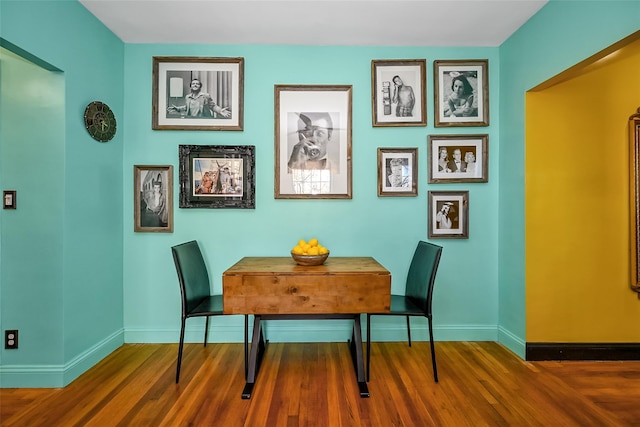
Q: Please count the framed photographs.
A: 9